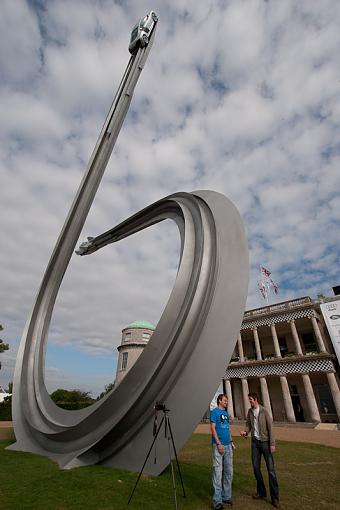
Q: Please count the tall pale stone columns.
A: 11